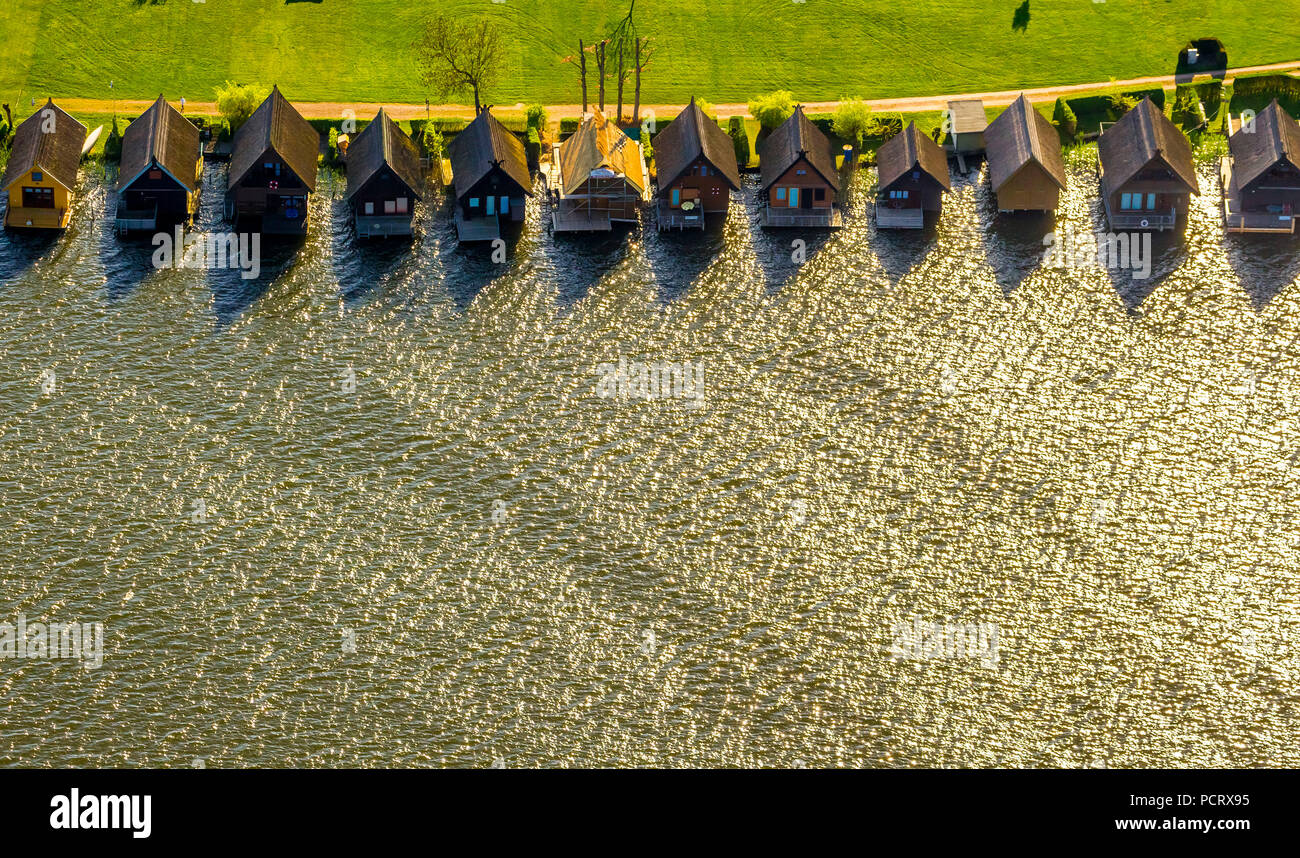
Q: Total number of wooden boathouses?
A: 12